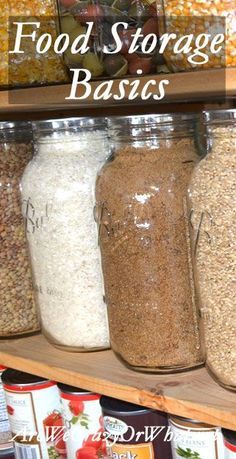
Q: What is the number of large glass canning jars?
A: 4